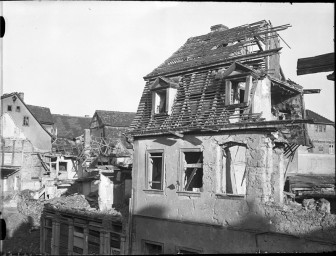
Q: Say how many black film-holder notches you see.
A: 2